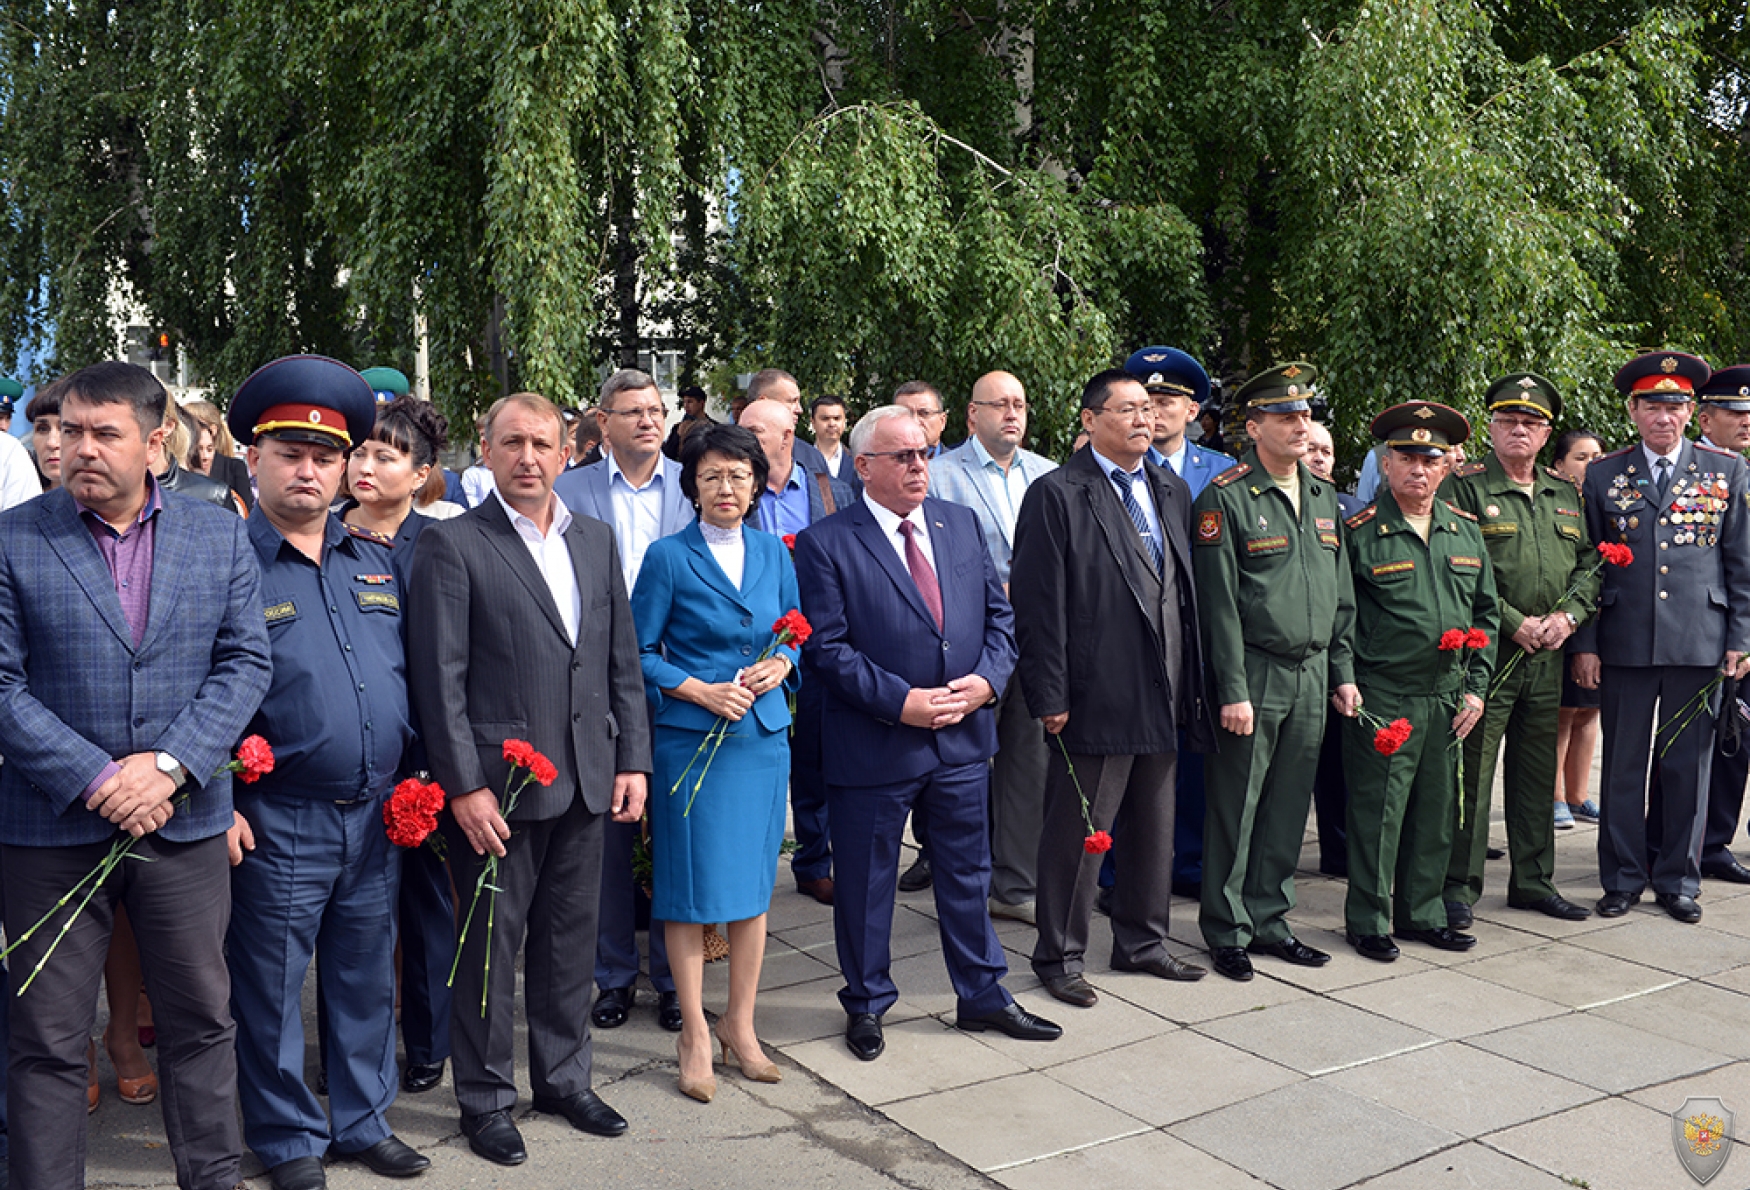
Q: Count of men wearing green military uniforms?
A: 3